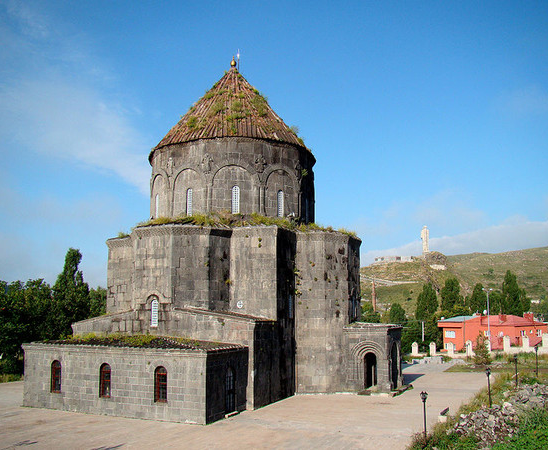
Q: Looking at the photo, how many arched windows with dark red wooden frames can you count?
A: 3